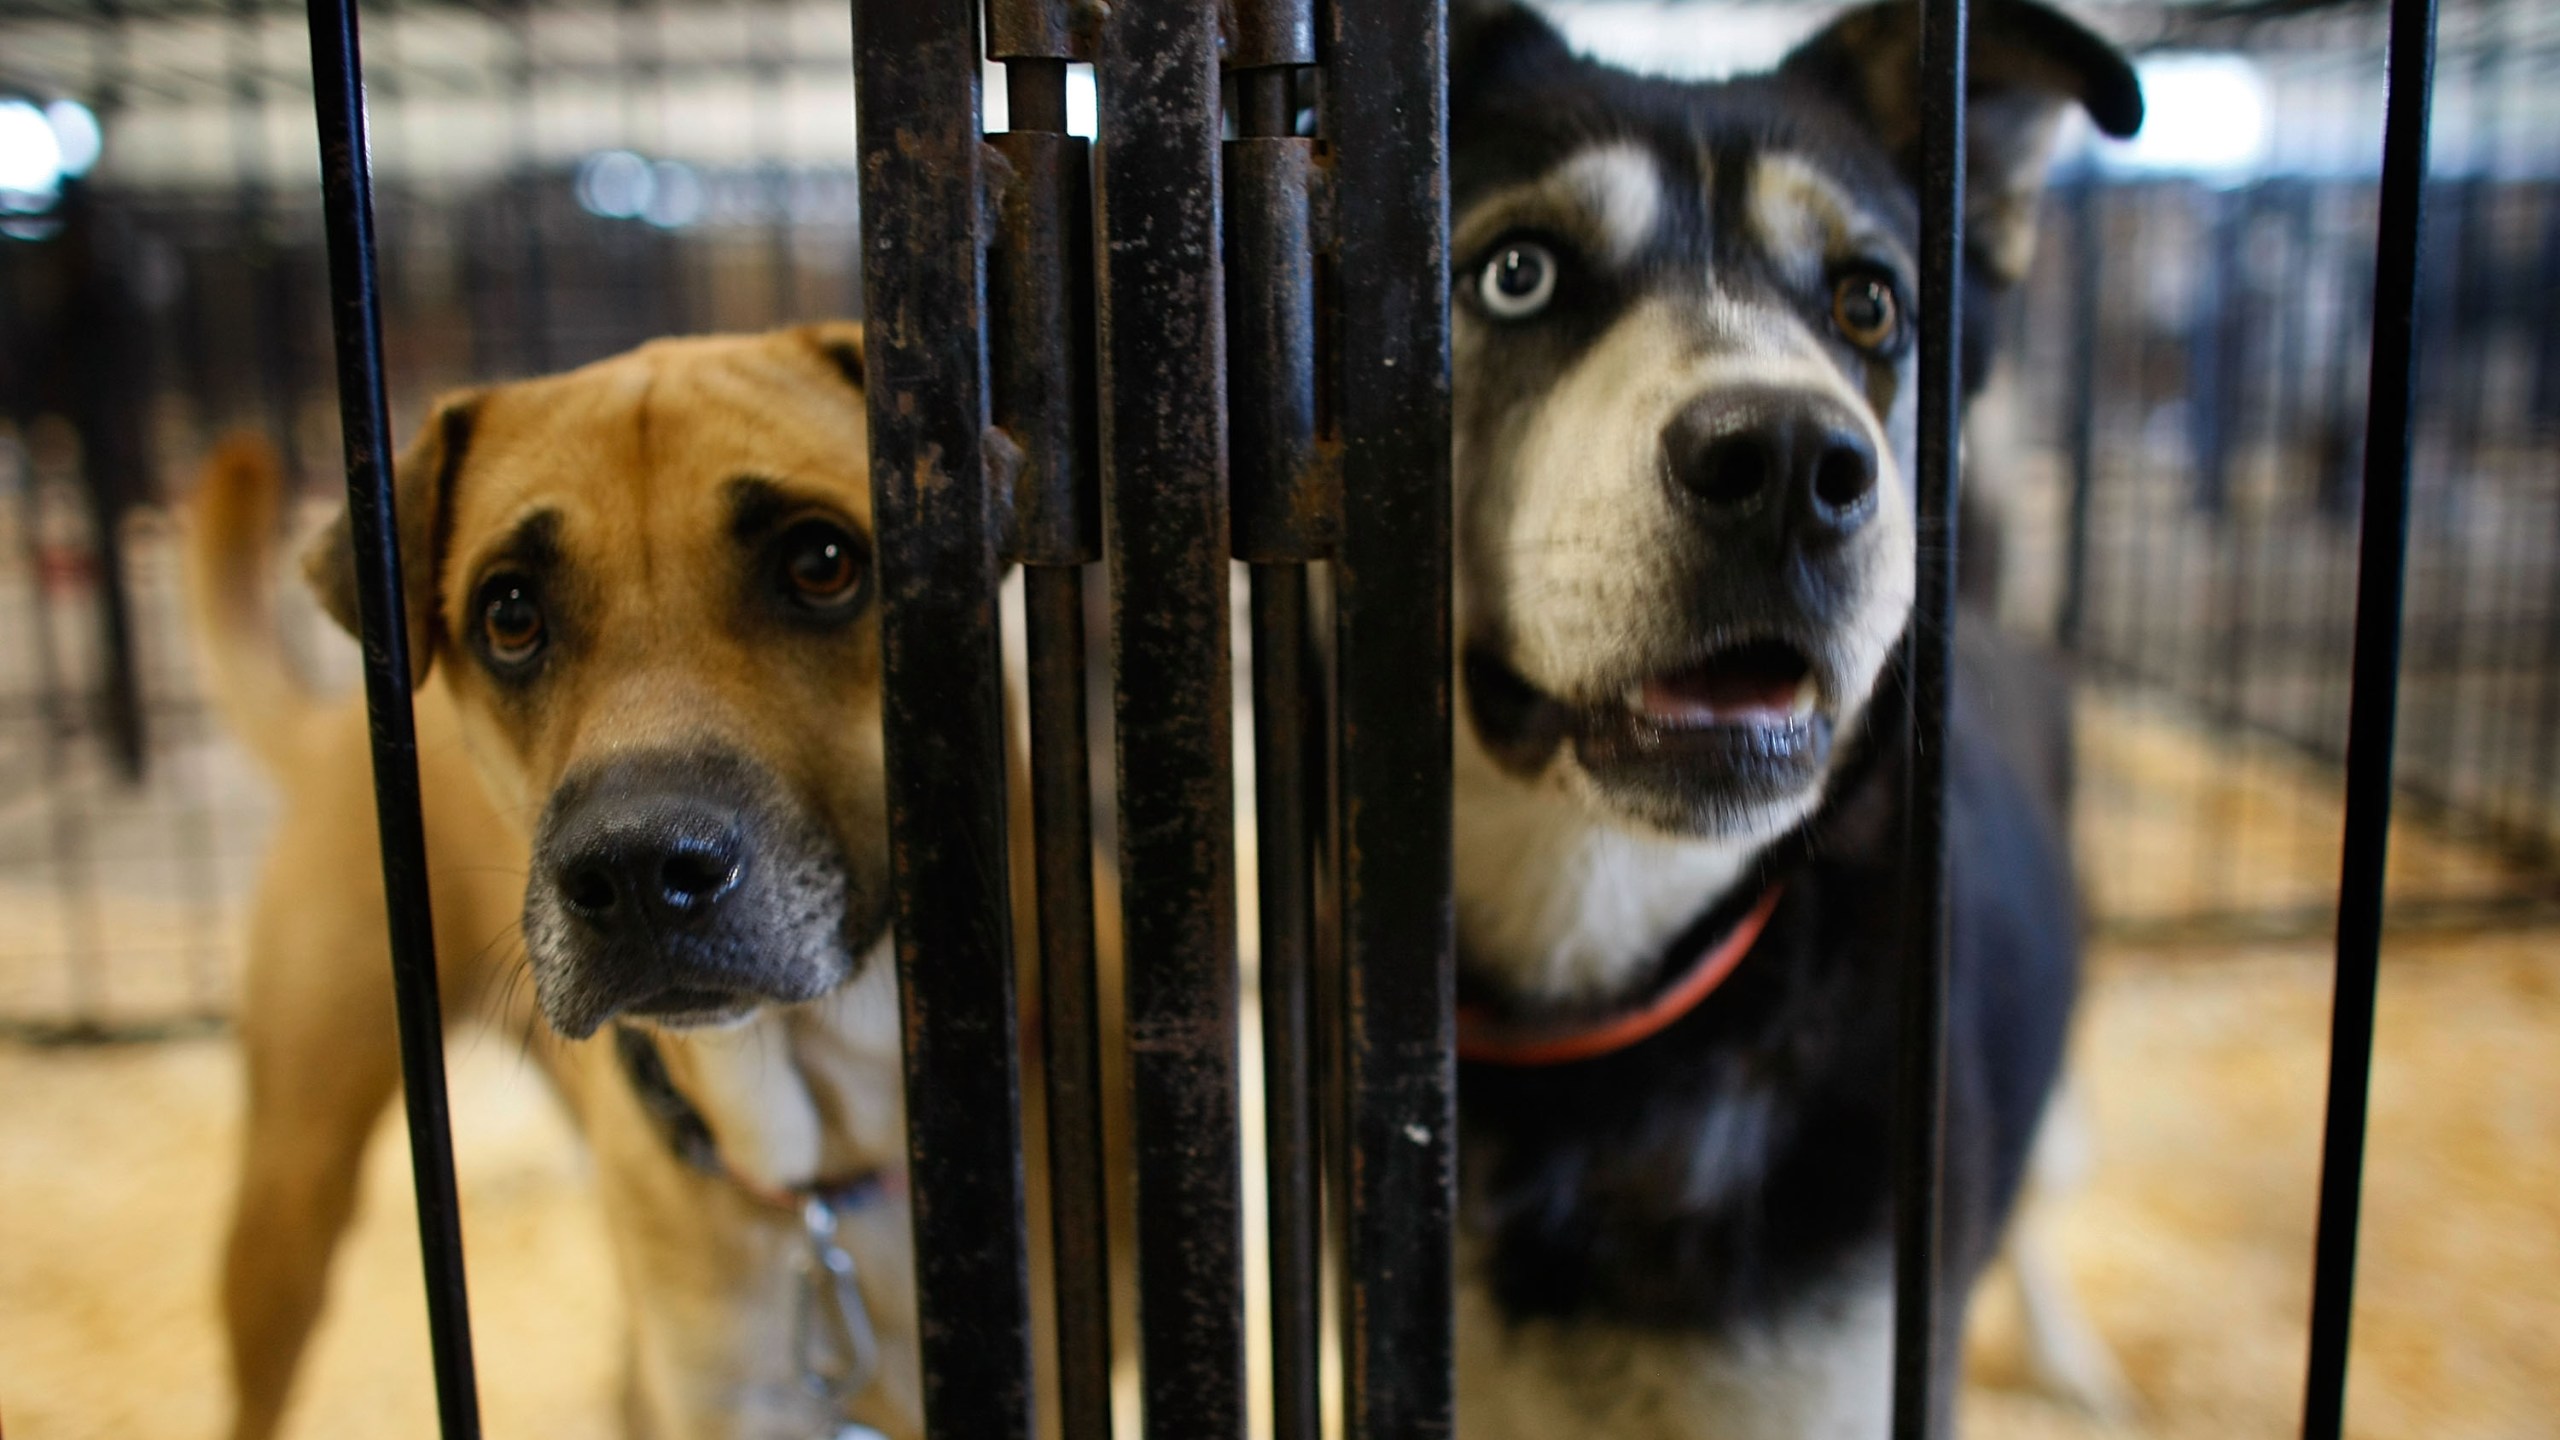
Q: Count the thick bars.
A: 3